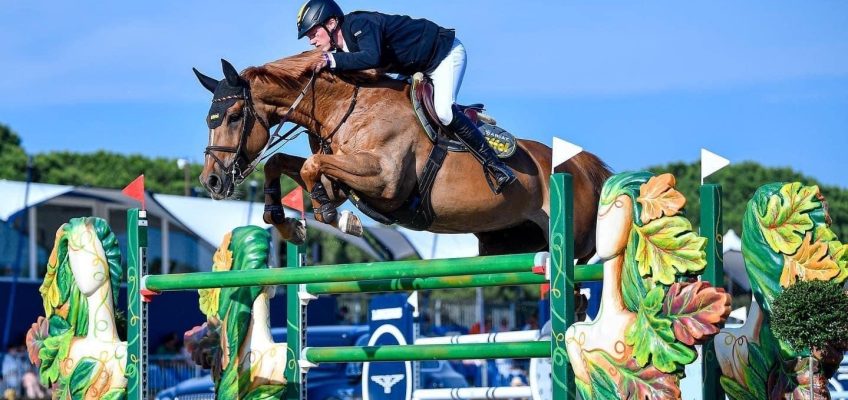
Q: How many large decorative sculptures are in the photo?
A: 4